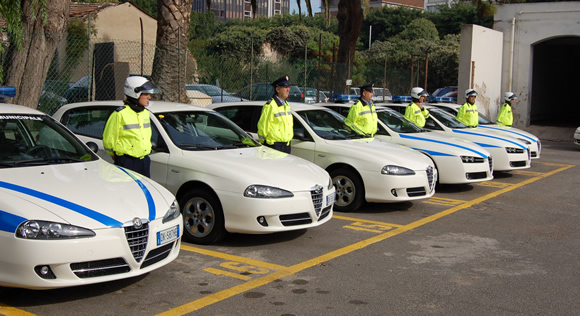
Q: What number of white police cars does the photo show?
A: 6